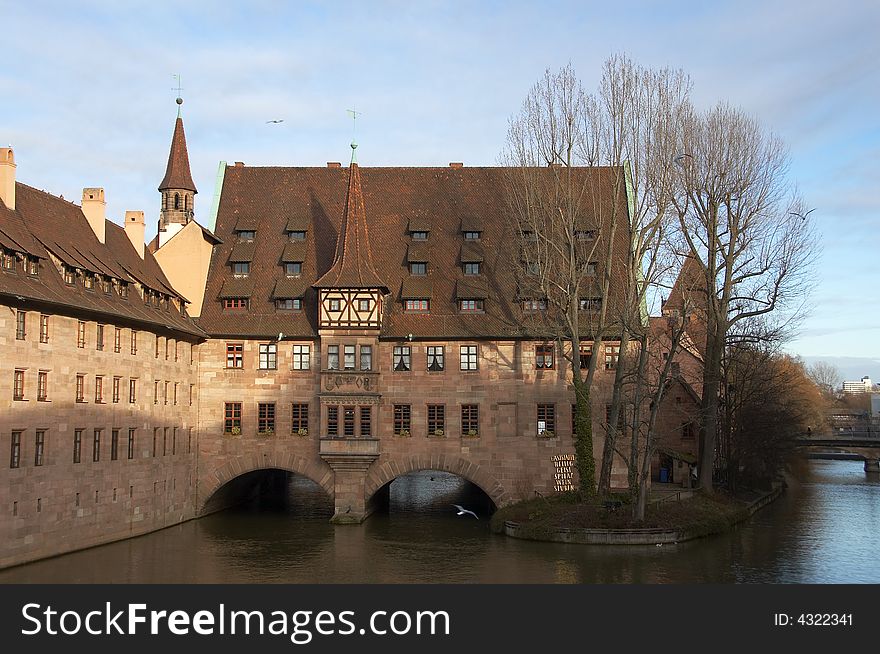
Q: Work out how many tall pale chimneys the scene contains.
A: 3